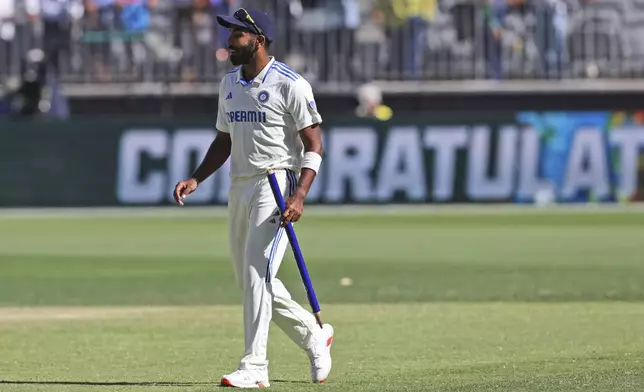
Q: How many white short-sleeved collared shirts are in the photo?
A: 1